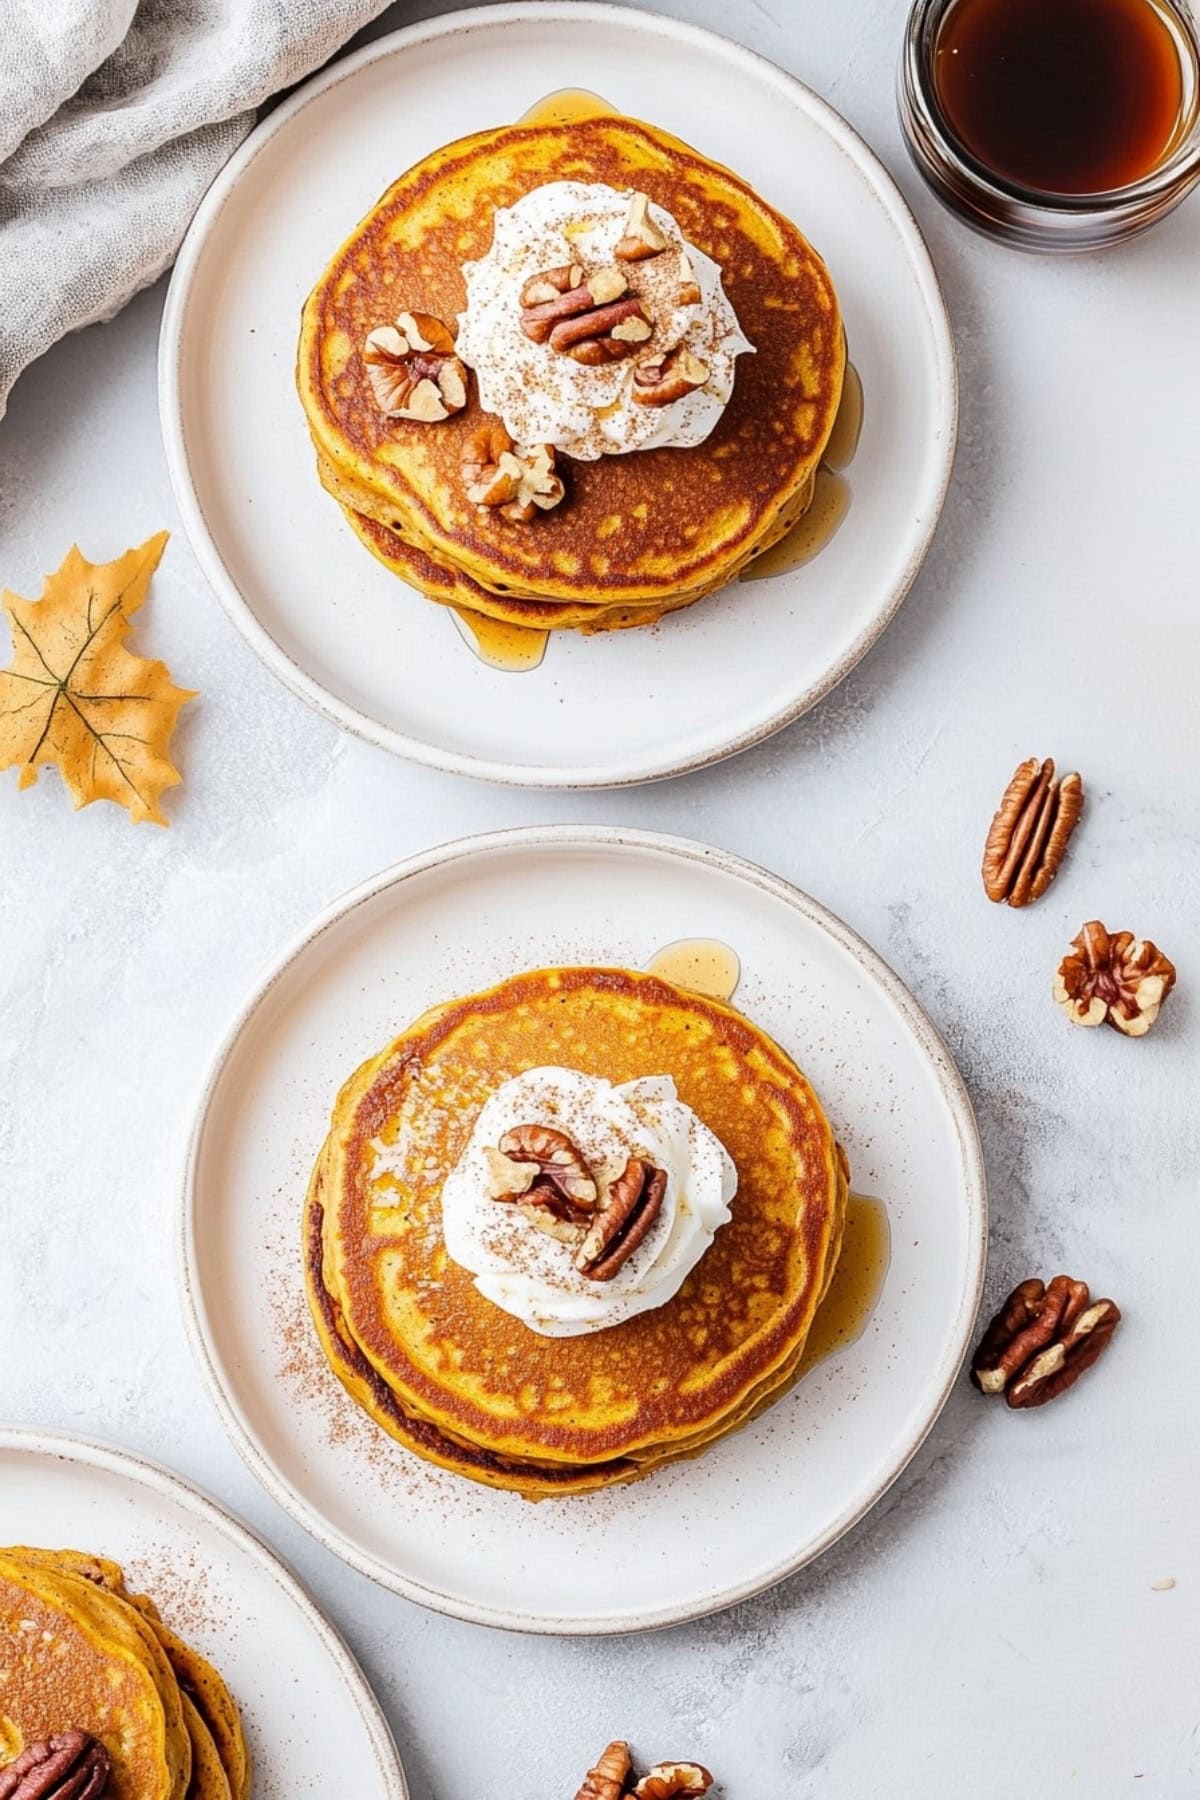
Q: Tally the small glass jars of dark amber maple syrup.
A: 1